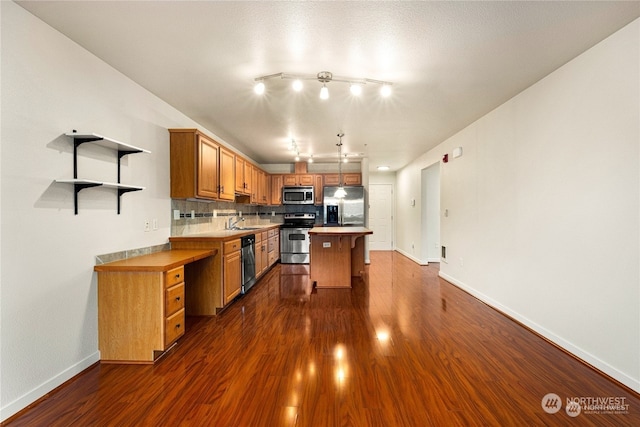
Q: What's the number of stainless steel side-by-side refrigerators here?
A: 1